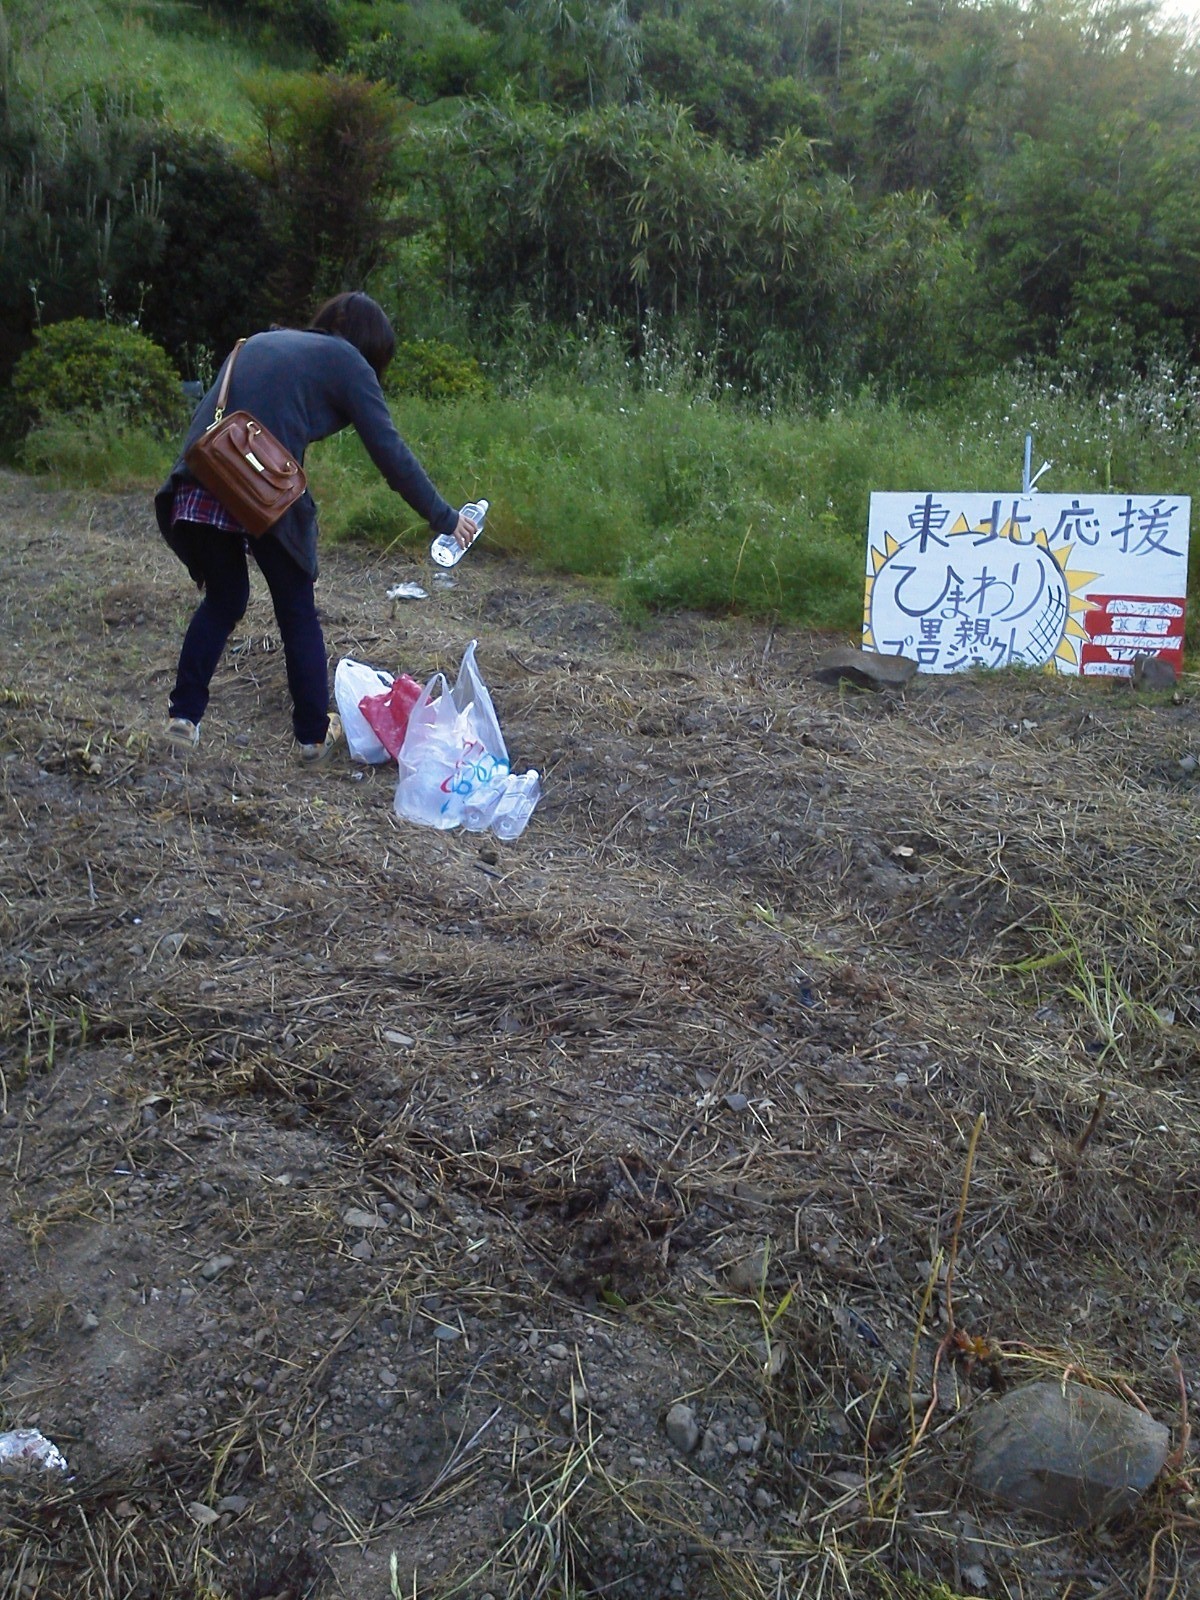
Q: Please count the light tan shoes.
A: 2